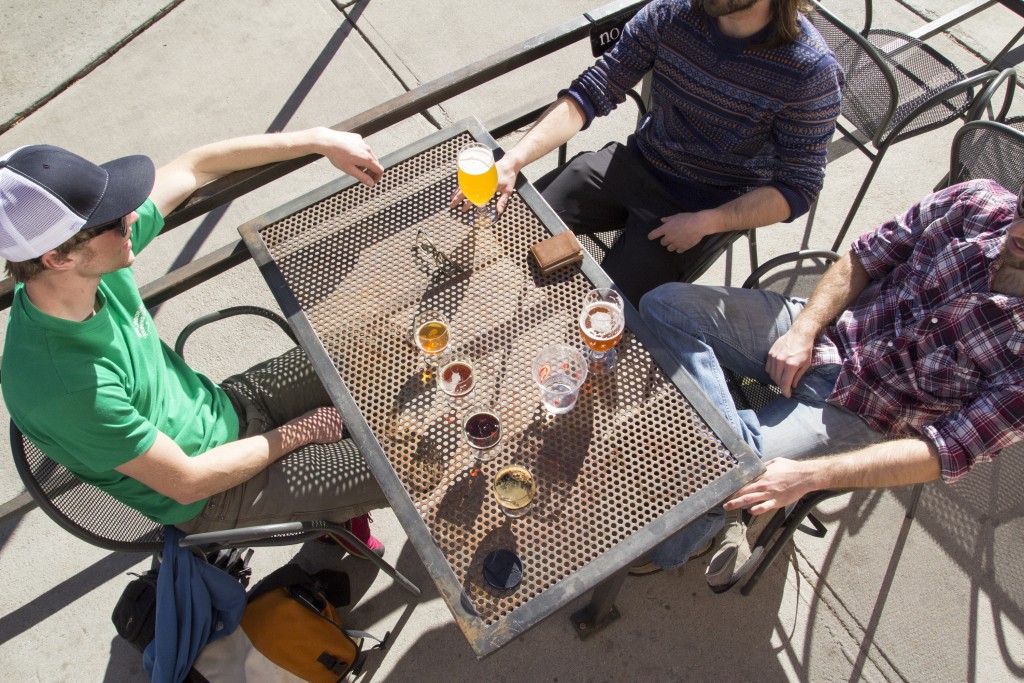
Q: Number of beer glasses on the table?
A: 6